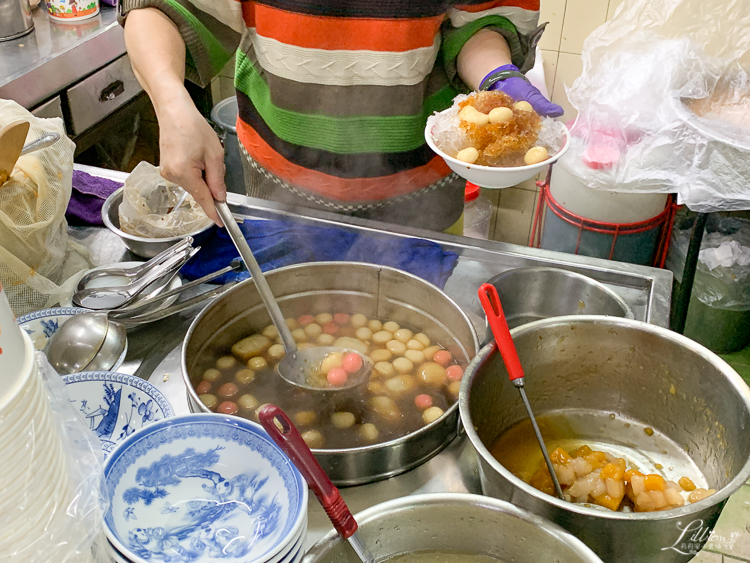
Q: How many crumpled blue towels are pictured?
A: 1